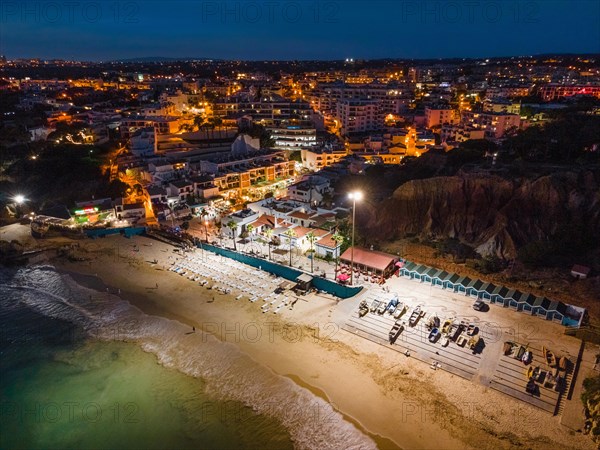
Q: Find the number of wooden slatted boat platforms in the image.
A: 2